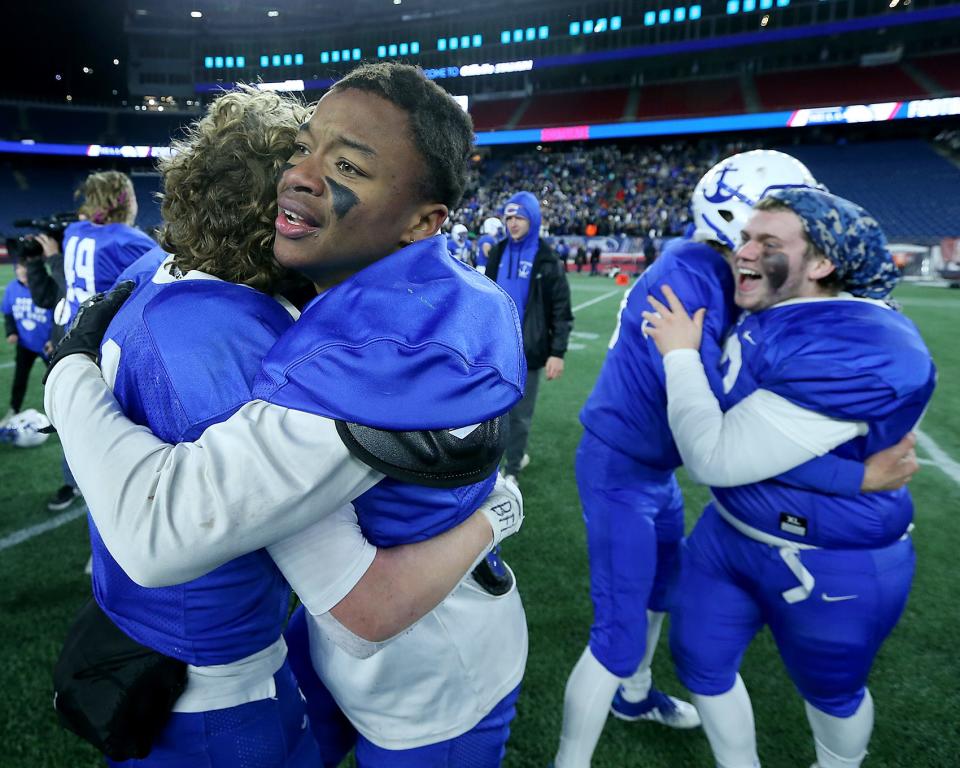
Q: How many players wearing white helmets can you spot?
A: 3